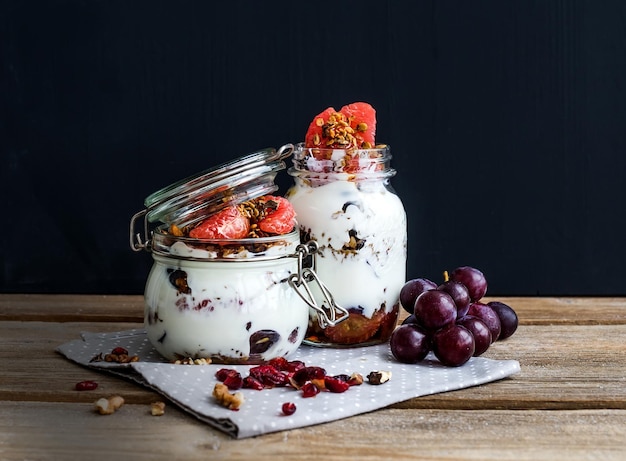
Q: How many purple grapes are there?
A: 10